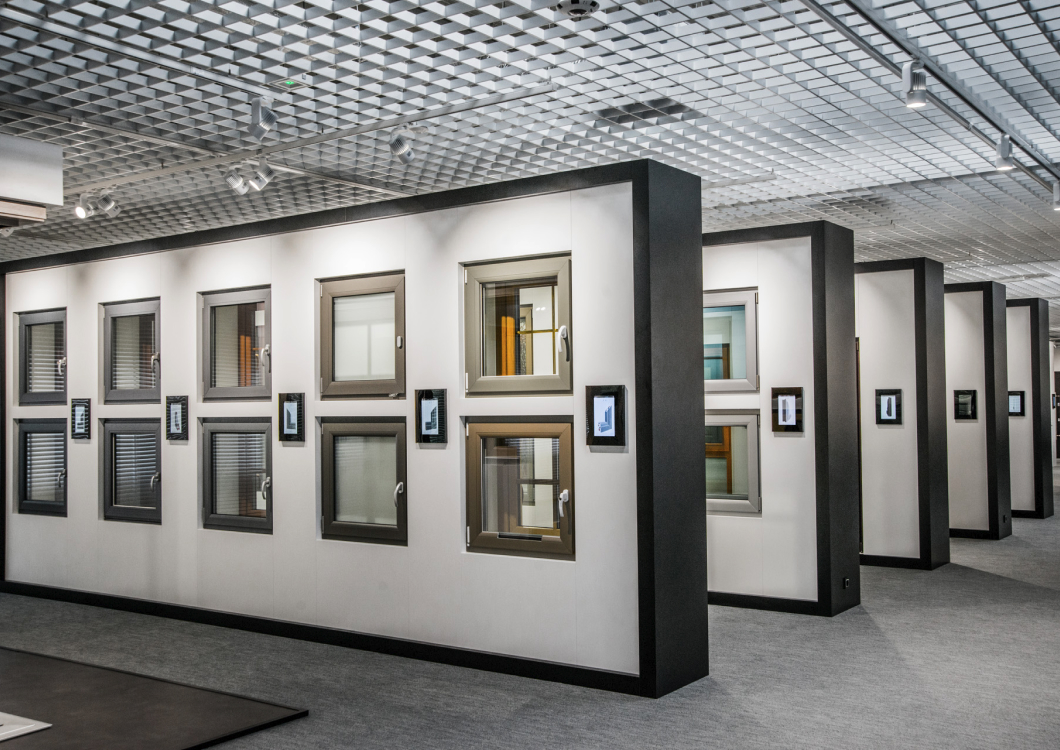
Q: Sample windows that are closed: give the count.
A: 12